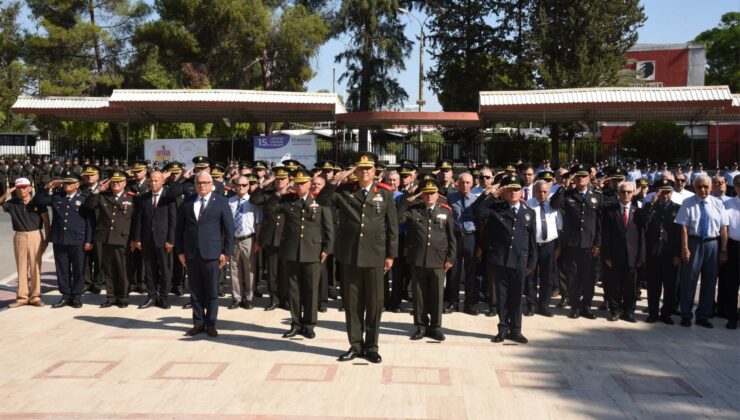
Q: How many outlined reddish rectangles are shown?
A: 6